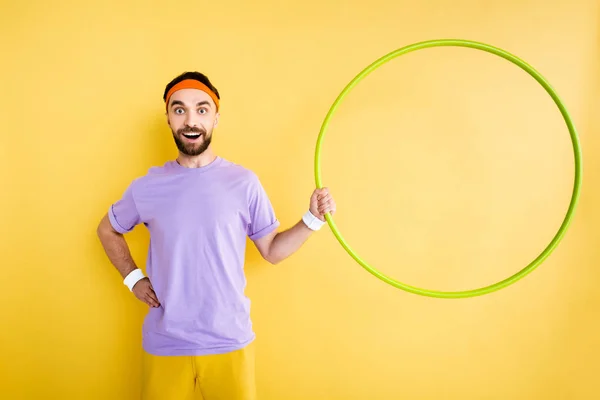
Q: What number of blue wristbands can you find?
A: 0